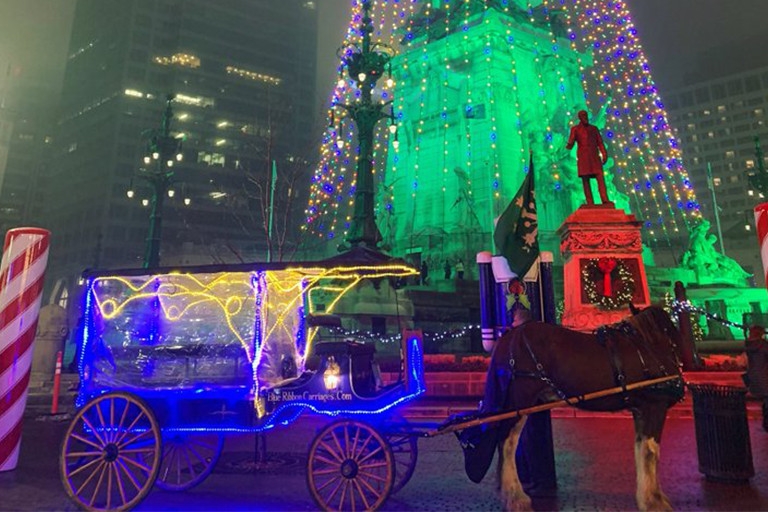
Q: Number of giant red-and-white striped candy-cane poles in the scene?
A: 2